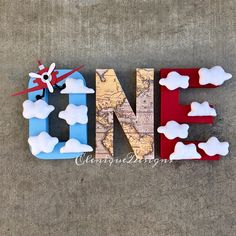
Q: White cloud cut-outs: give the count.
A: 11